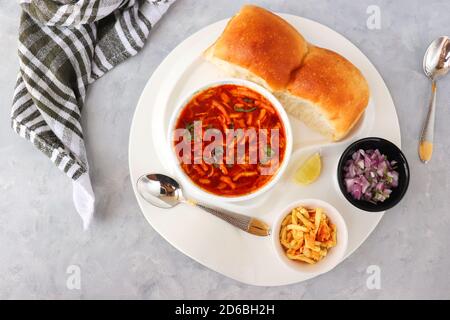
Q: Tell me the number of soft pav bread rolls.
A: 2